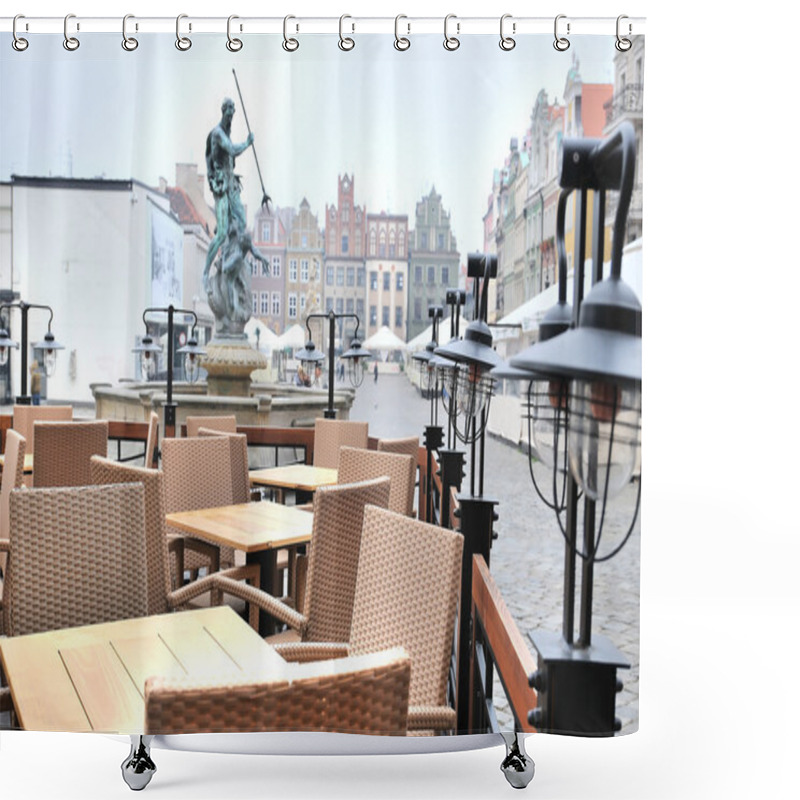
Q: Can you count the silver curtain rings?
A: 12